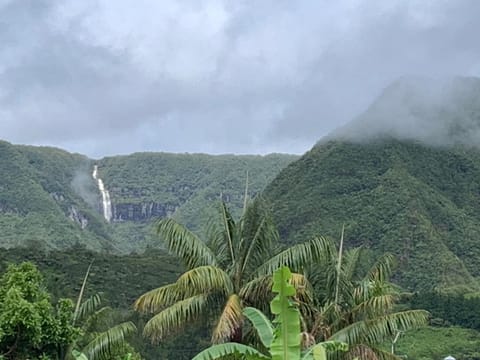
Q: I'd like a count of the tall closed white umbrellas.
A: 0